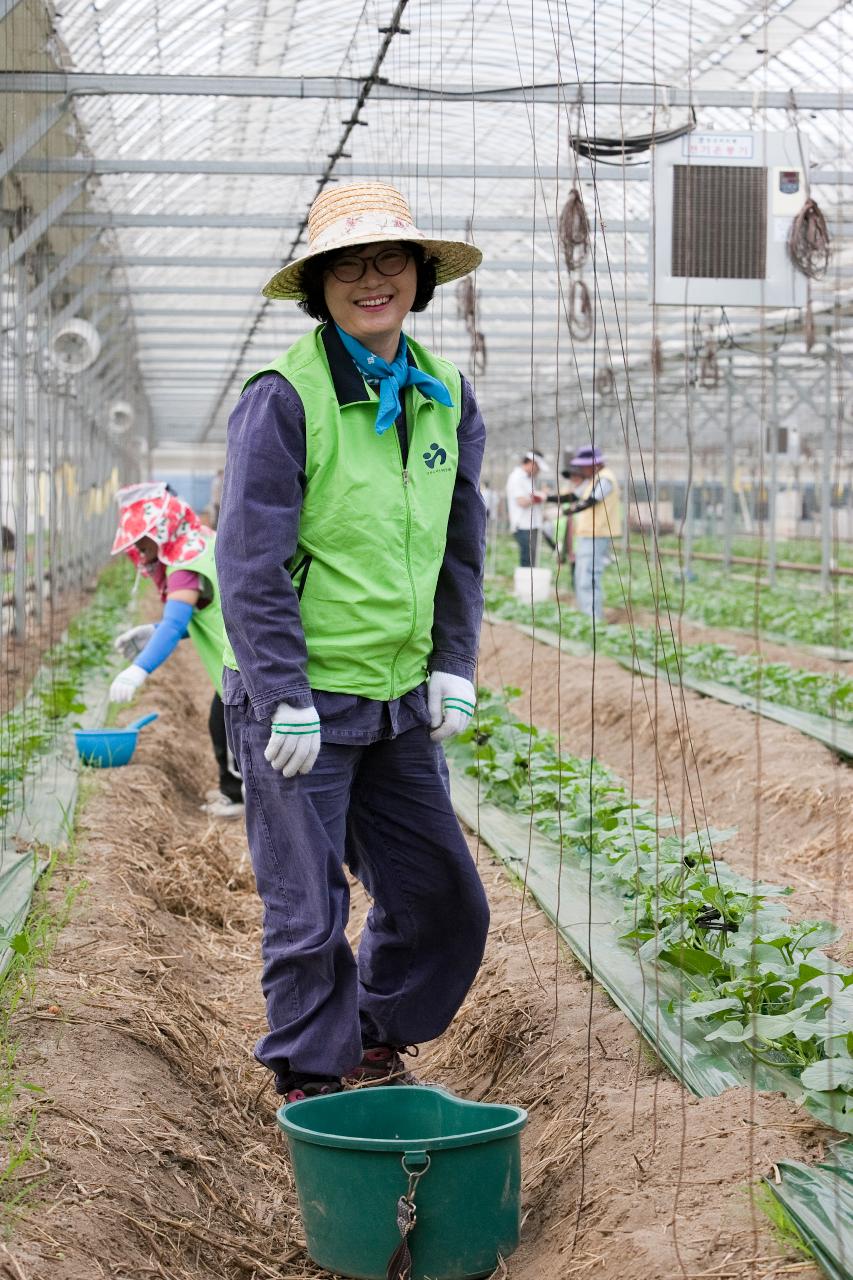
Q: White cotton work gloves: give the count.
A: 4